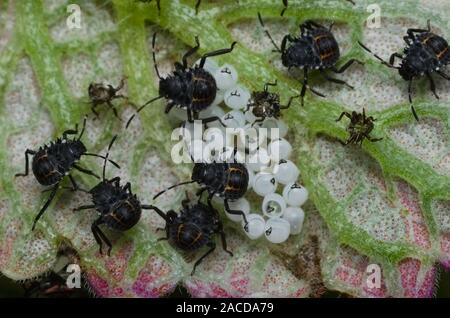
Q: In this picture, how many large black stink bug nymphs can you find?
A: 7